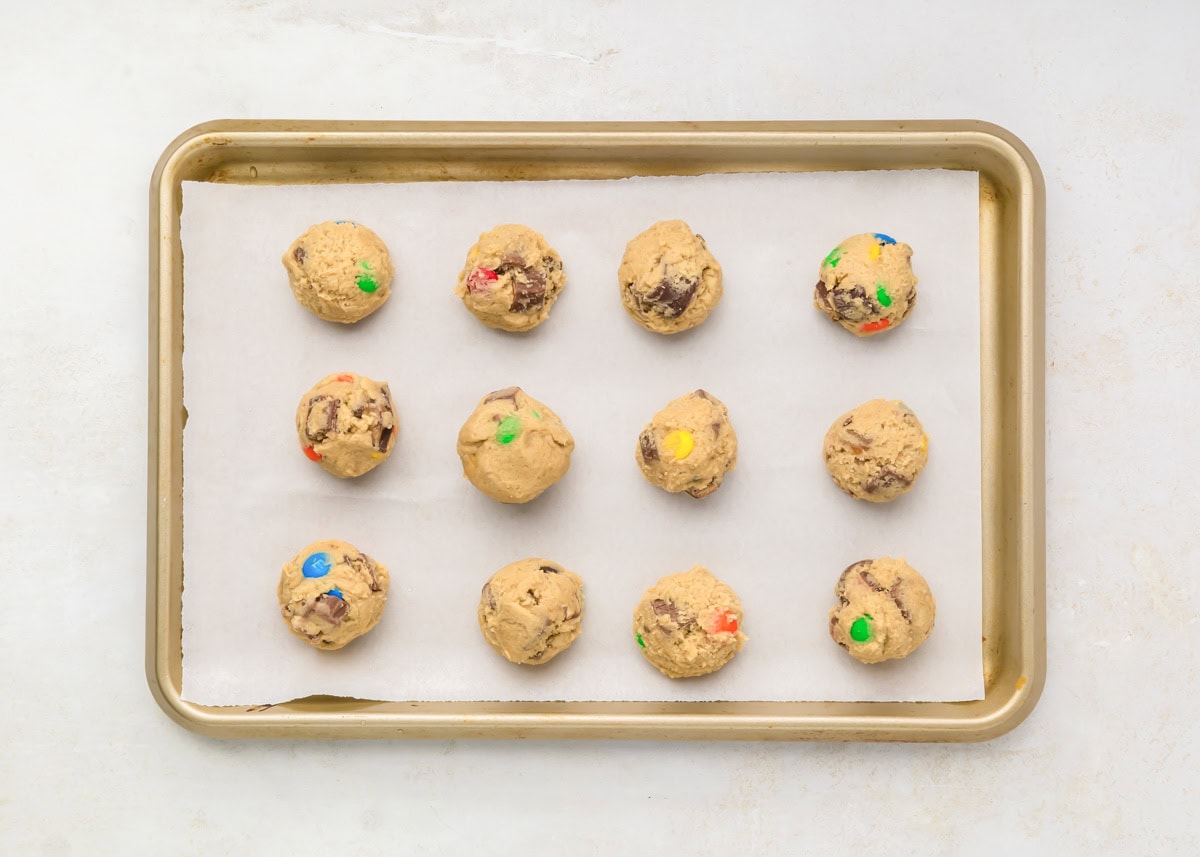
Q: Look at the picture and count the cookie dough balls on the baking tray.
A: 12